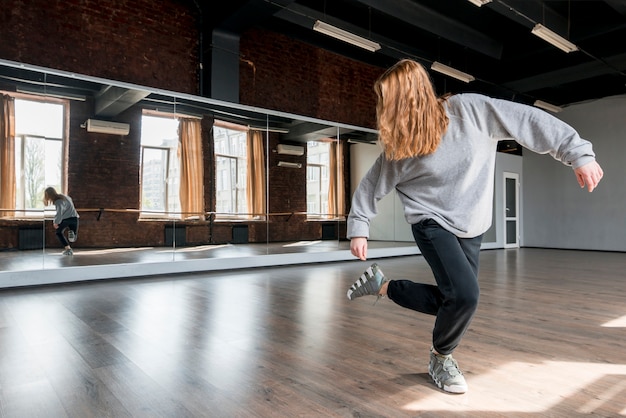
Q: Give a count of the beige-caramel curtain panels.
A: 4